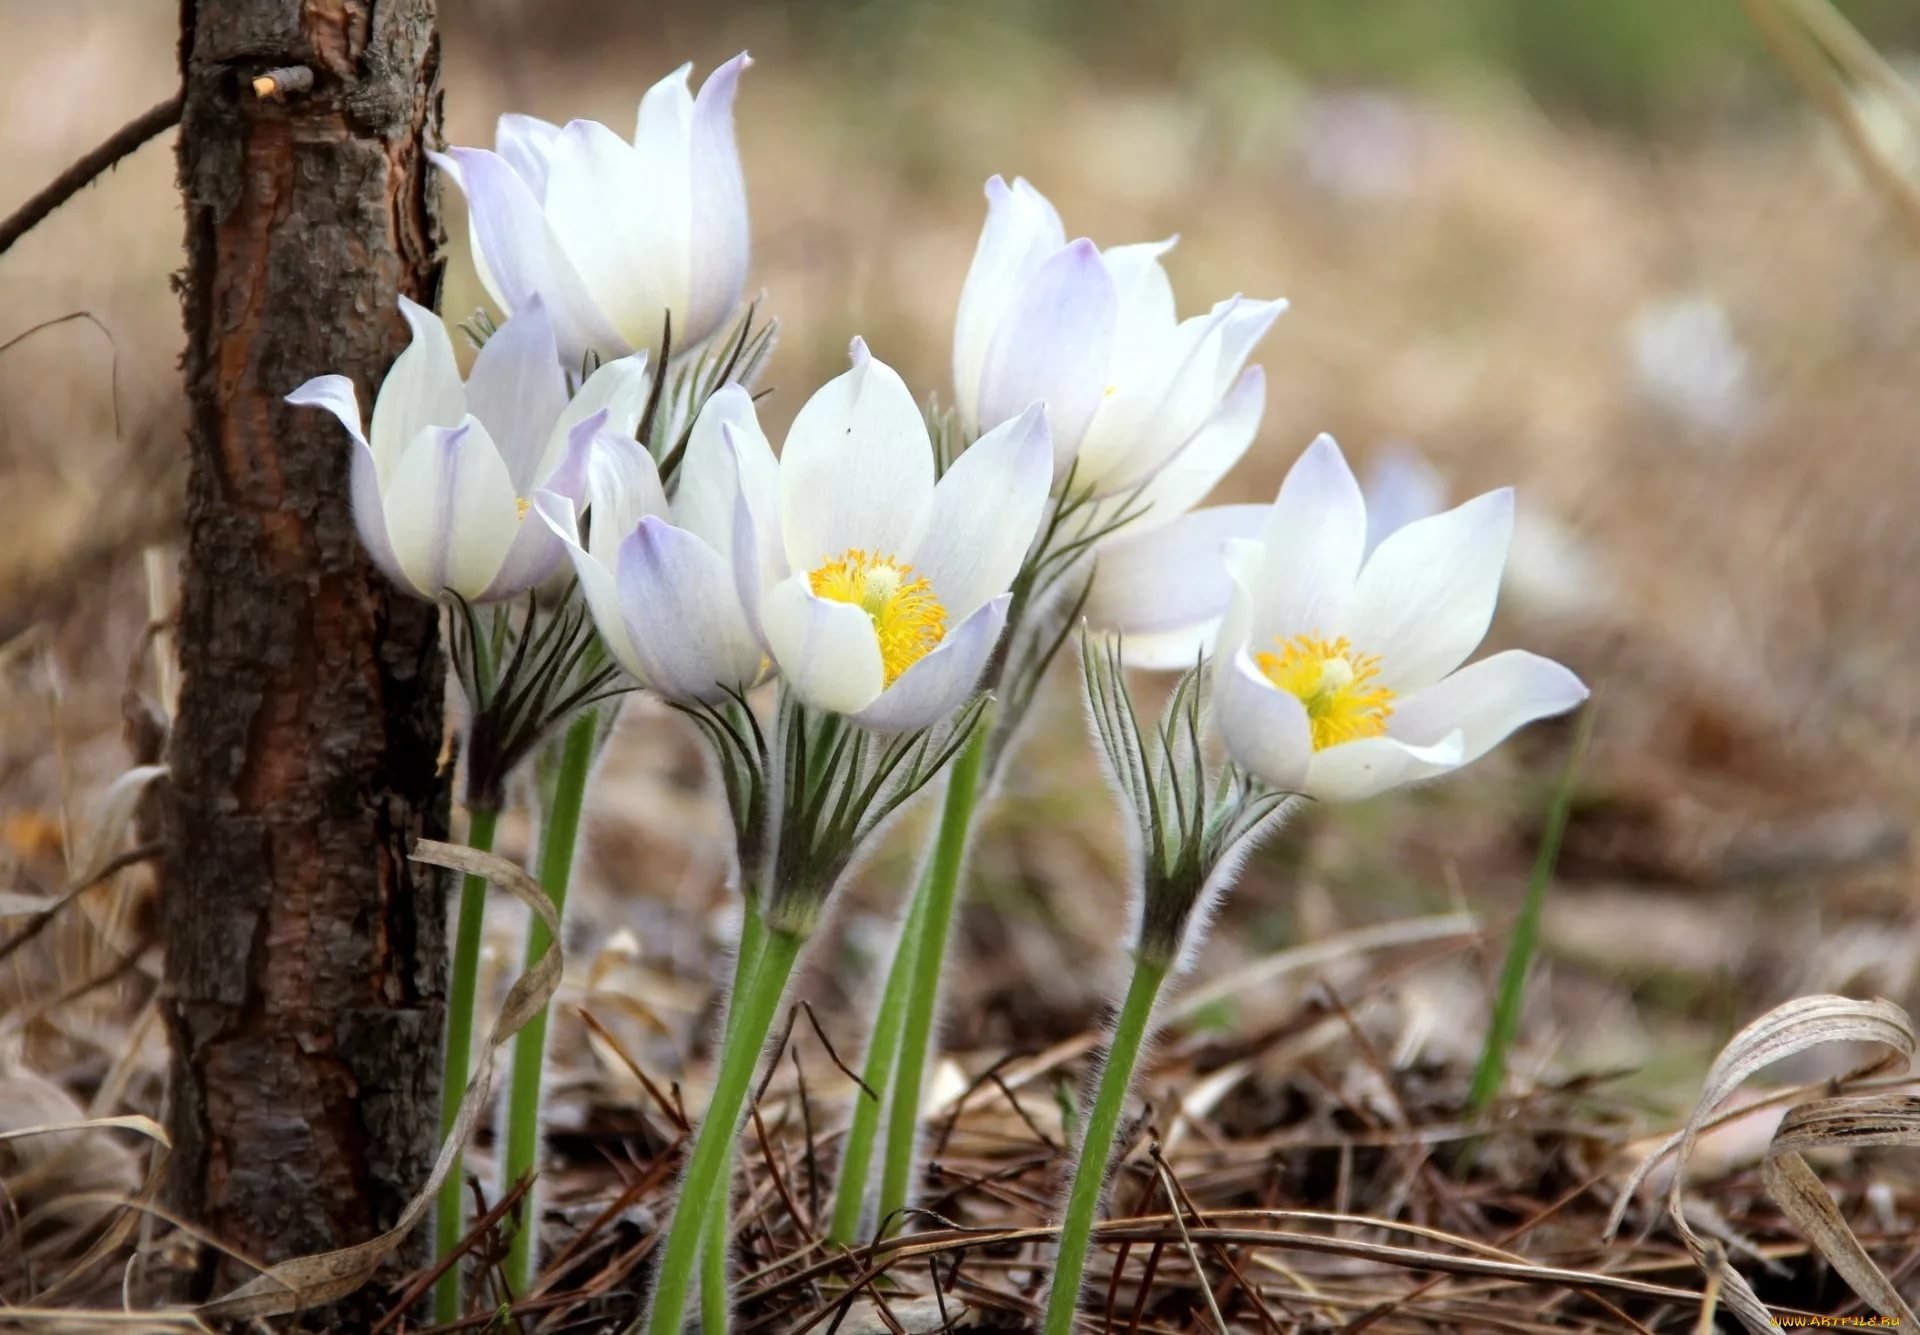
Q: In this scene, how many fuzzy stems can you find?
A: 7